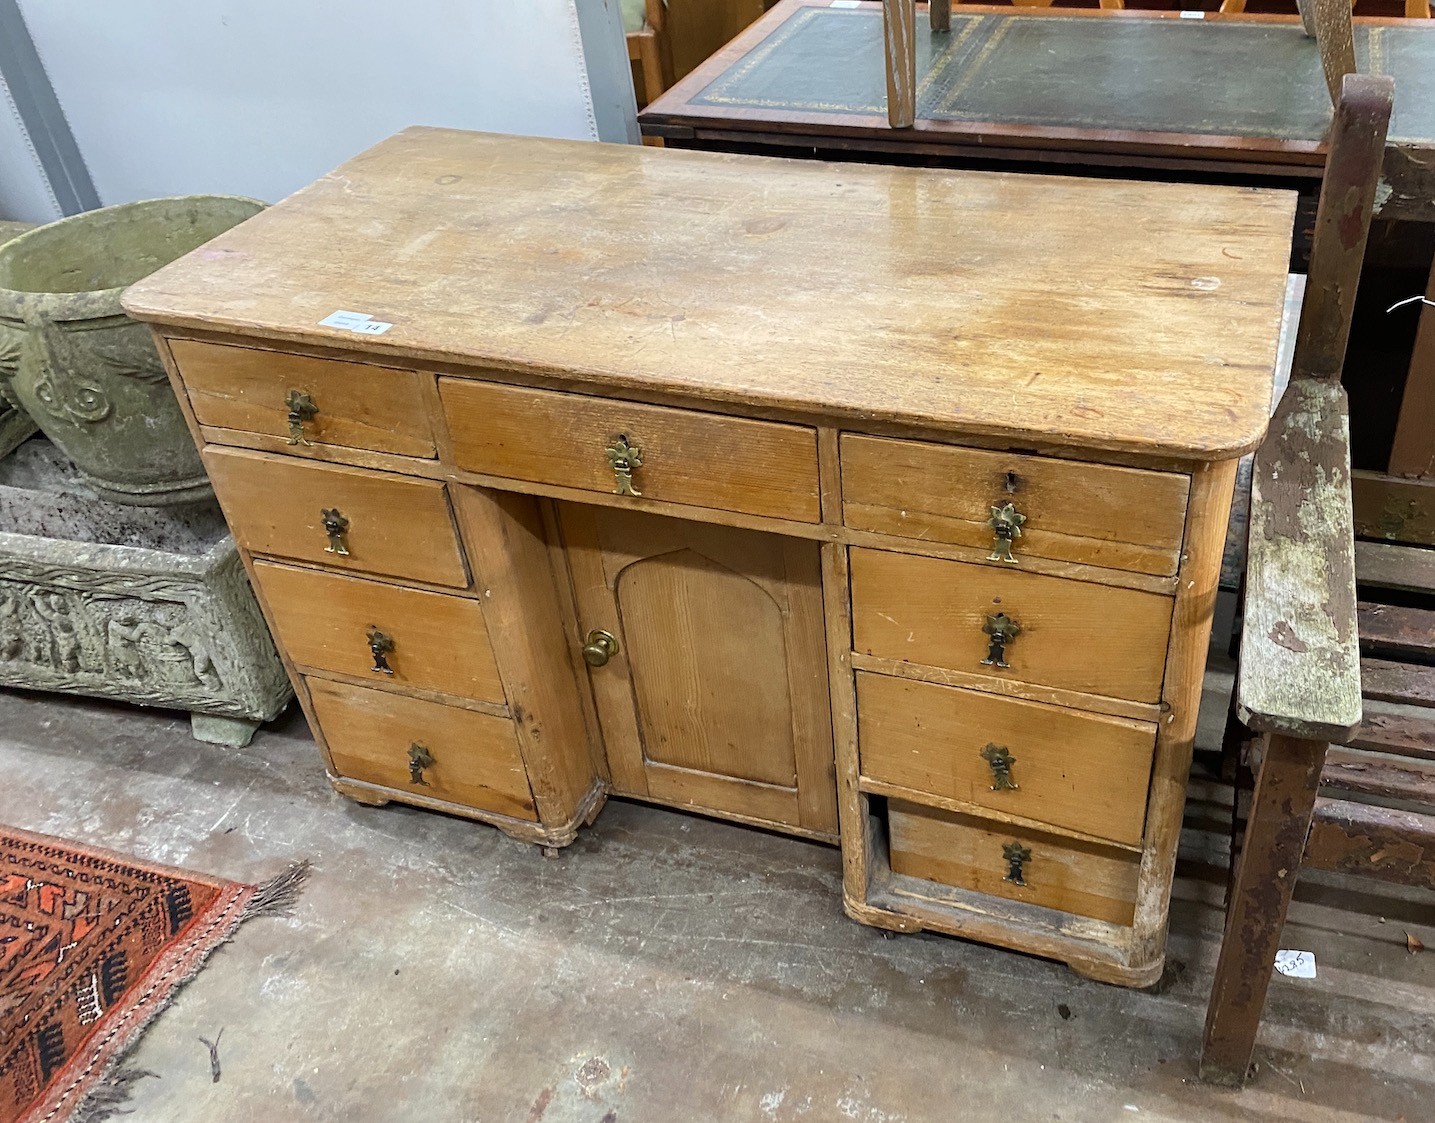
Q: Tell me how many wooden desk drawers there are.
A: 9